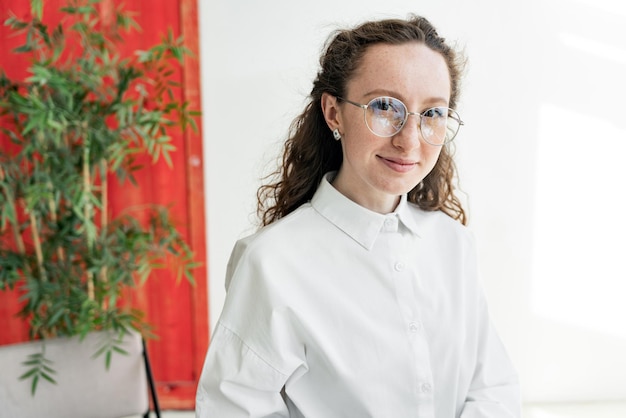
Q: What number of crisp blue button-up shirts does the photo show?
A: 0